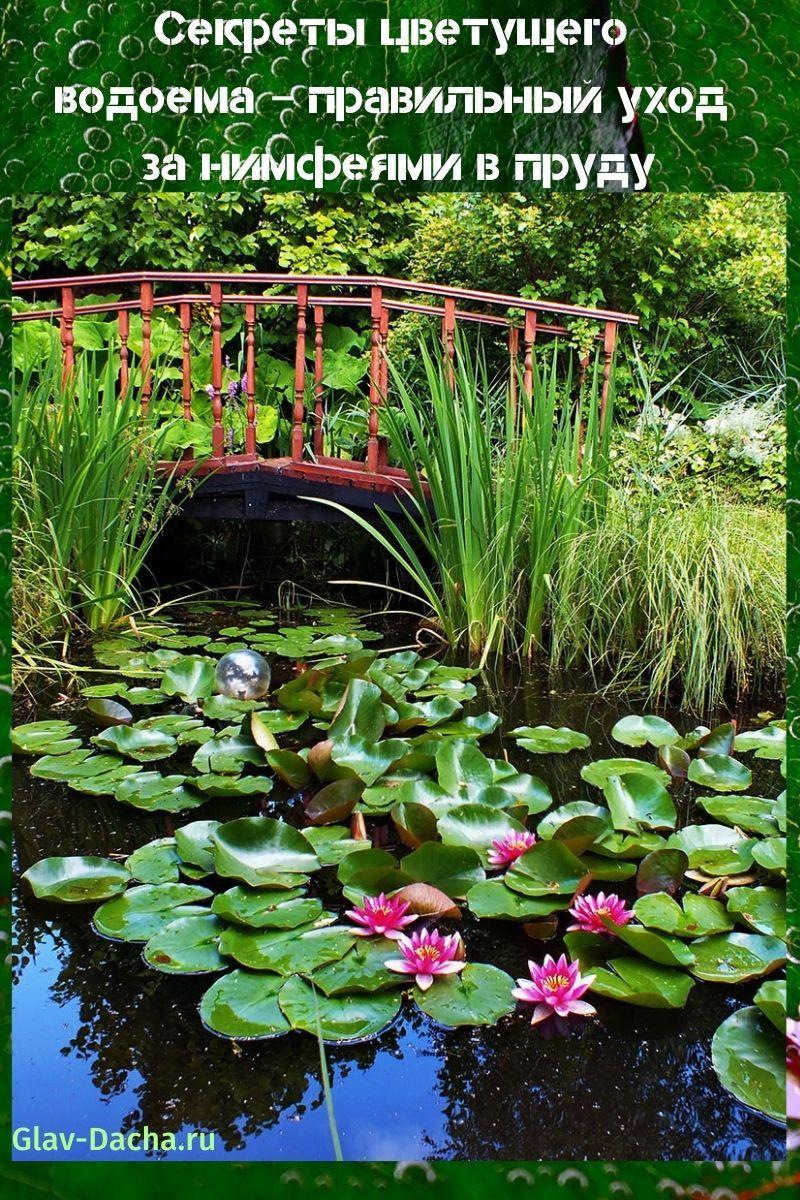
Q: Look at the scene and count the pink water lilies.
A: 5